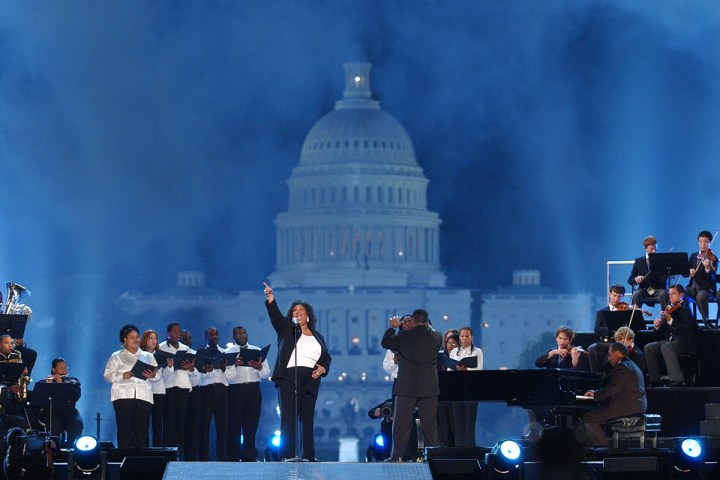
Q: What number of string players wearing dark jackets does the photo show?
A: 6